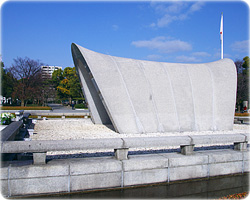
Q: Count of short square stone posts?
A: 4